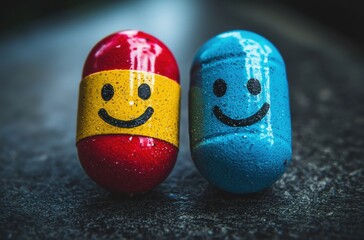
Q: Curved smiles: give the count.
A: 2